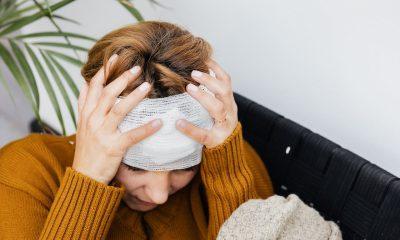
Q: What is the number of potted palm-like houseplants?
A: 1